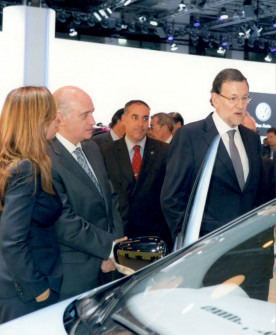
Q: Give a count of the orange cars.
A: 0